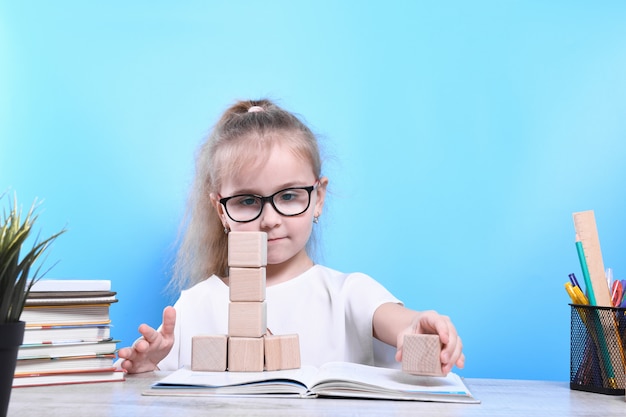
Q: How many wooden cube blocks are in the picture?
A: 7